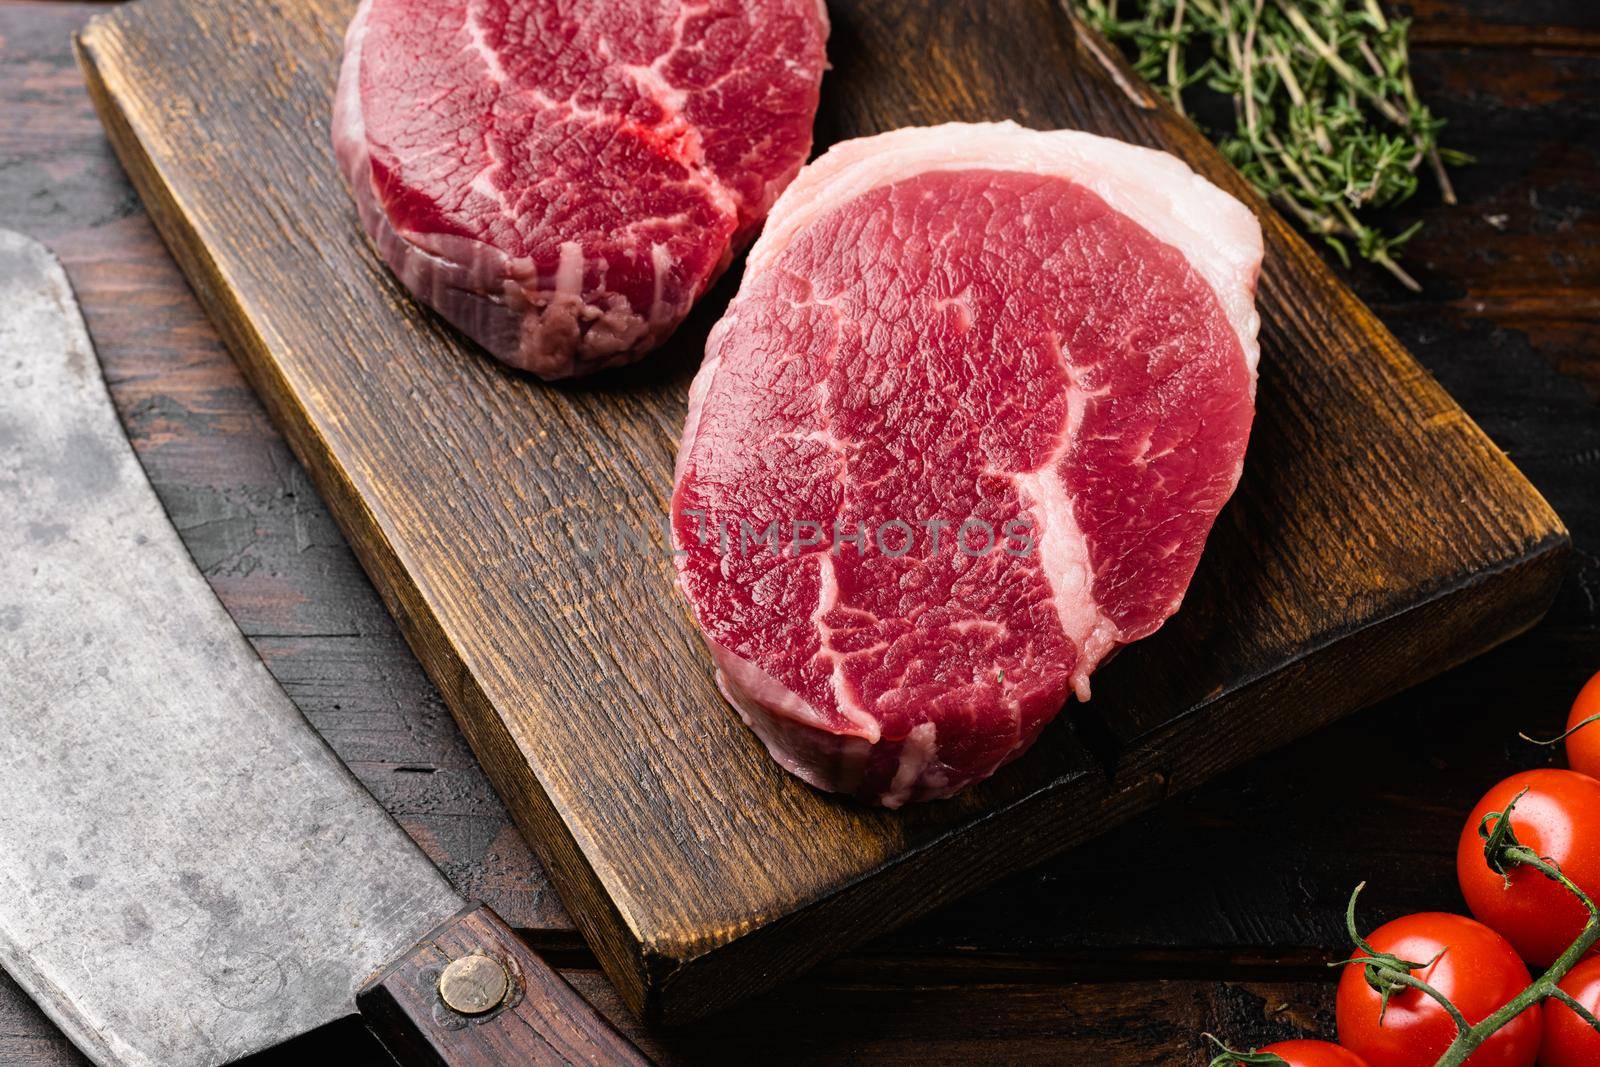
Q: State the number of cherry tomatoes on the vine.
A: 5